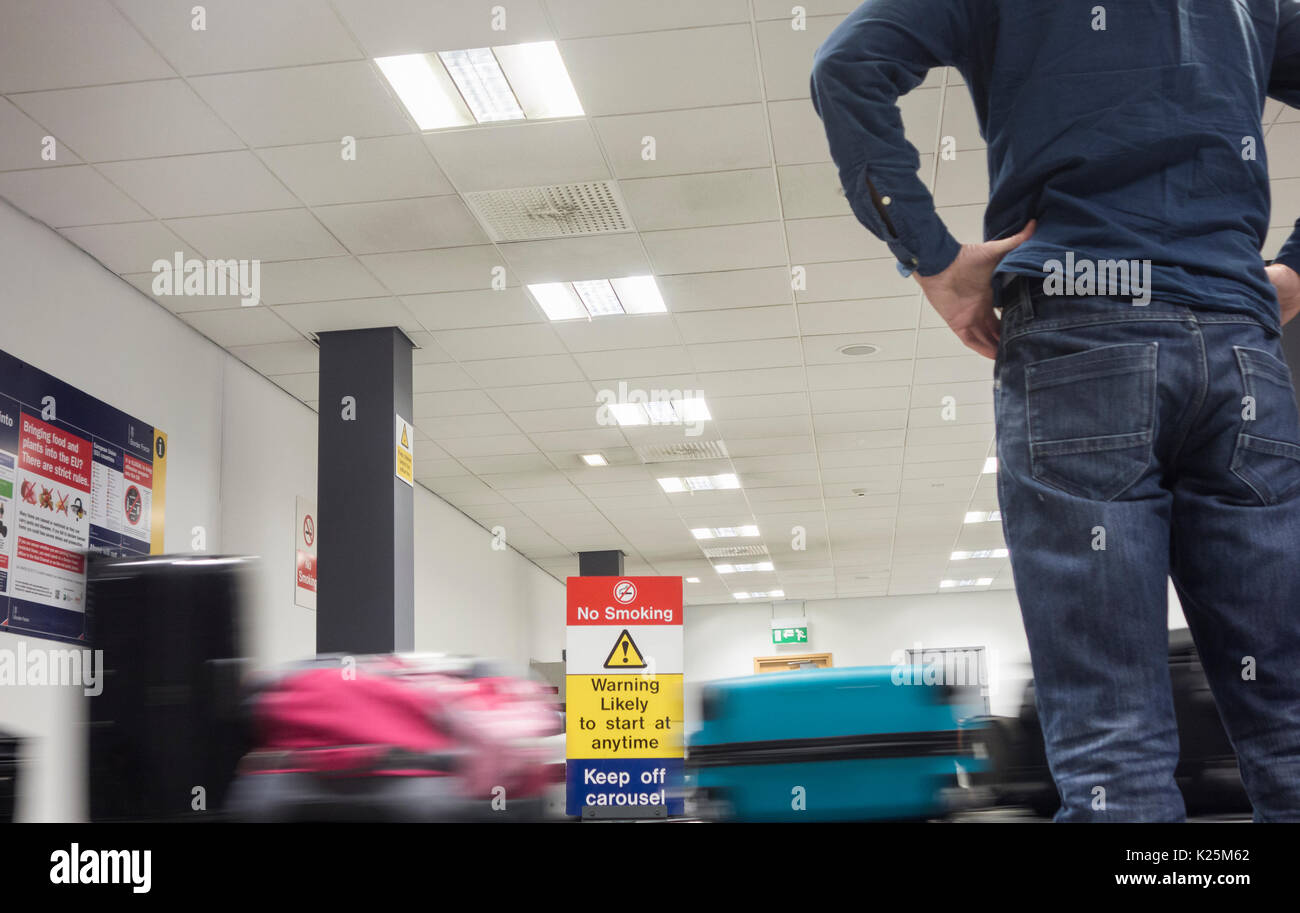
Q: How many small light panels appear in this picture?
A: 2